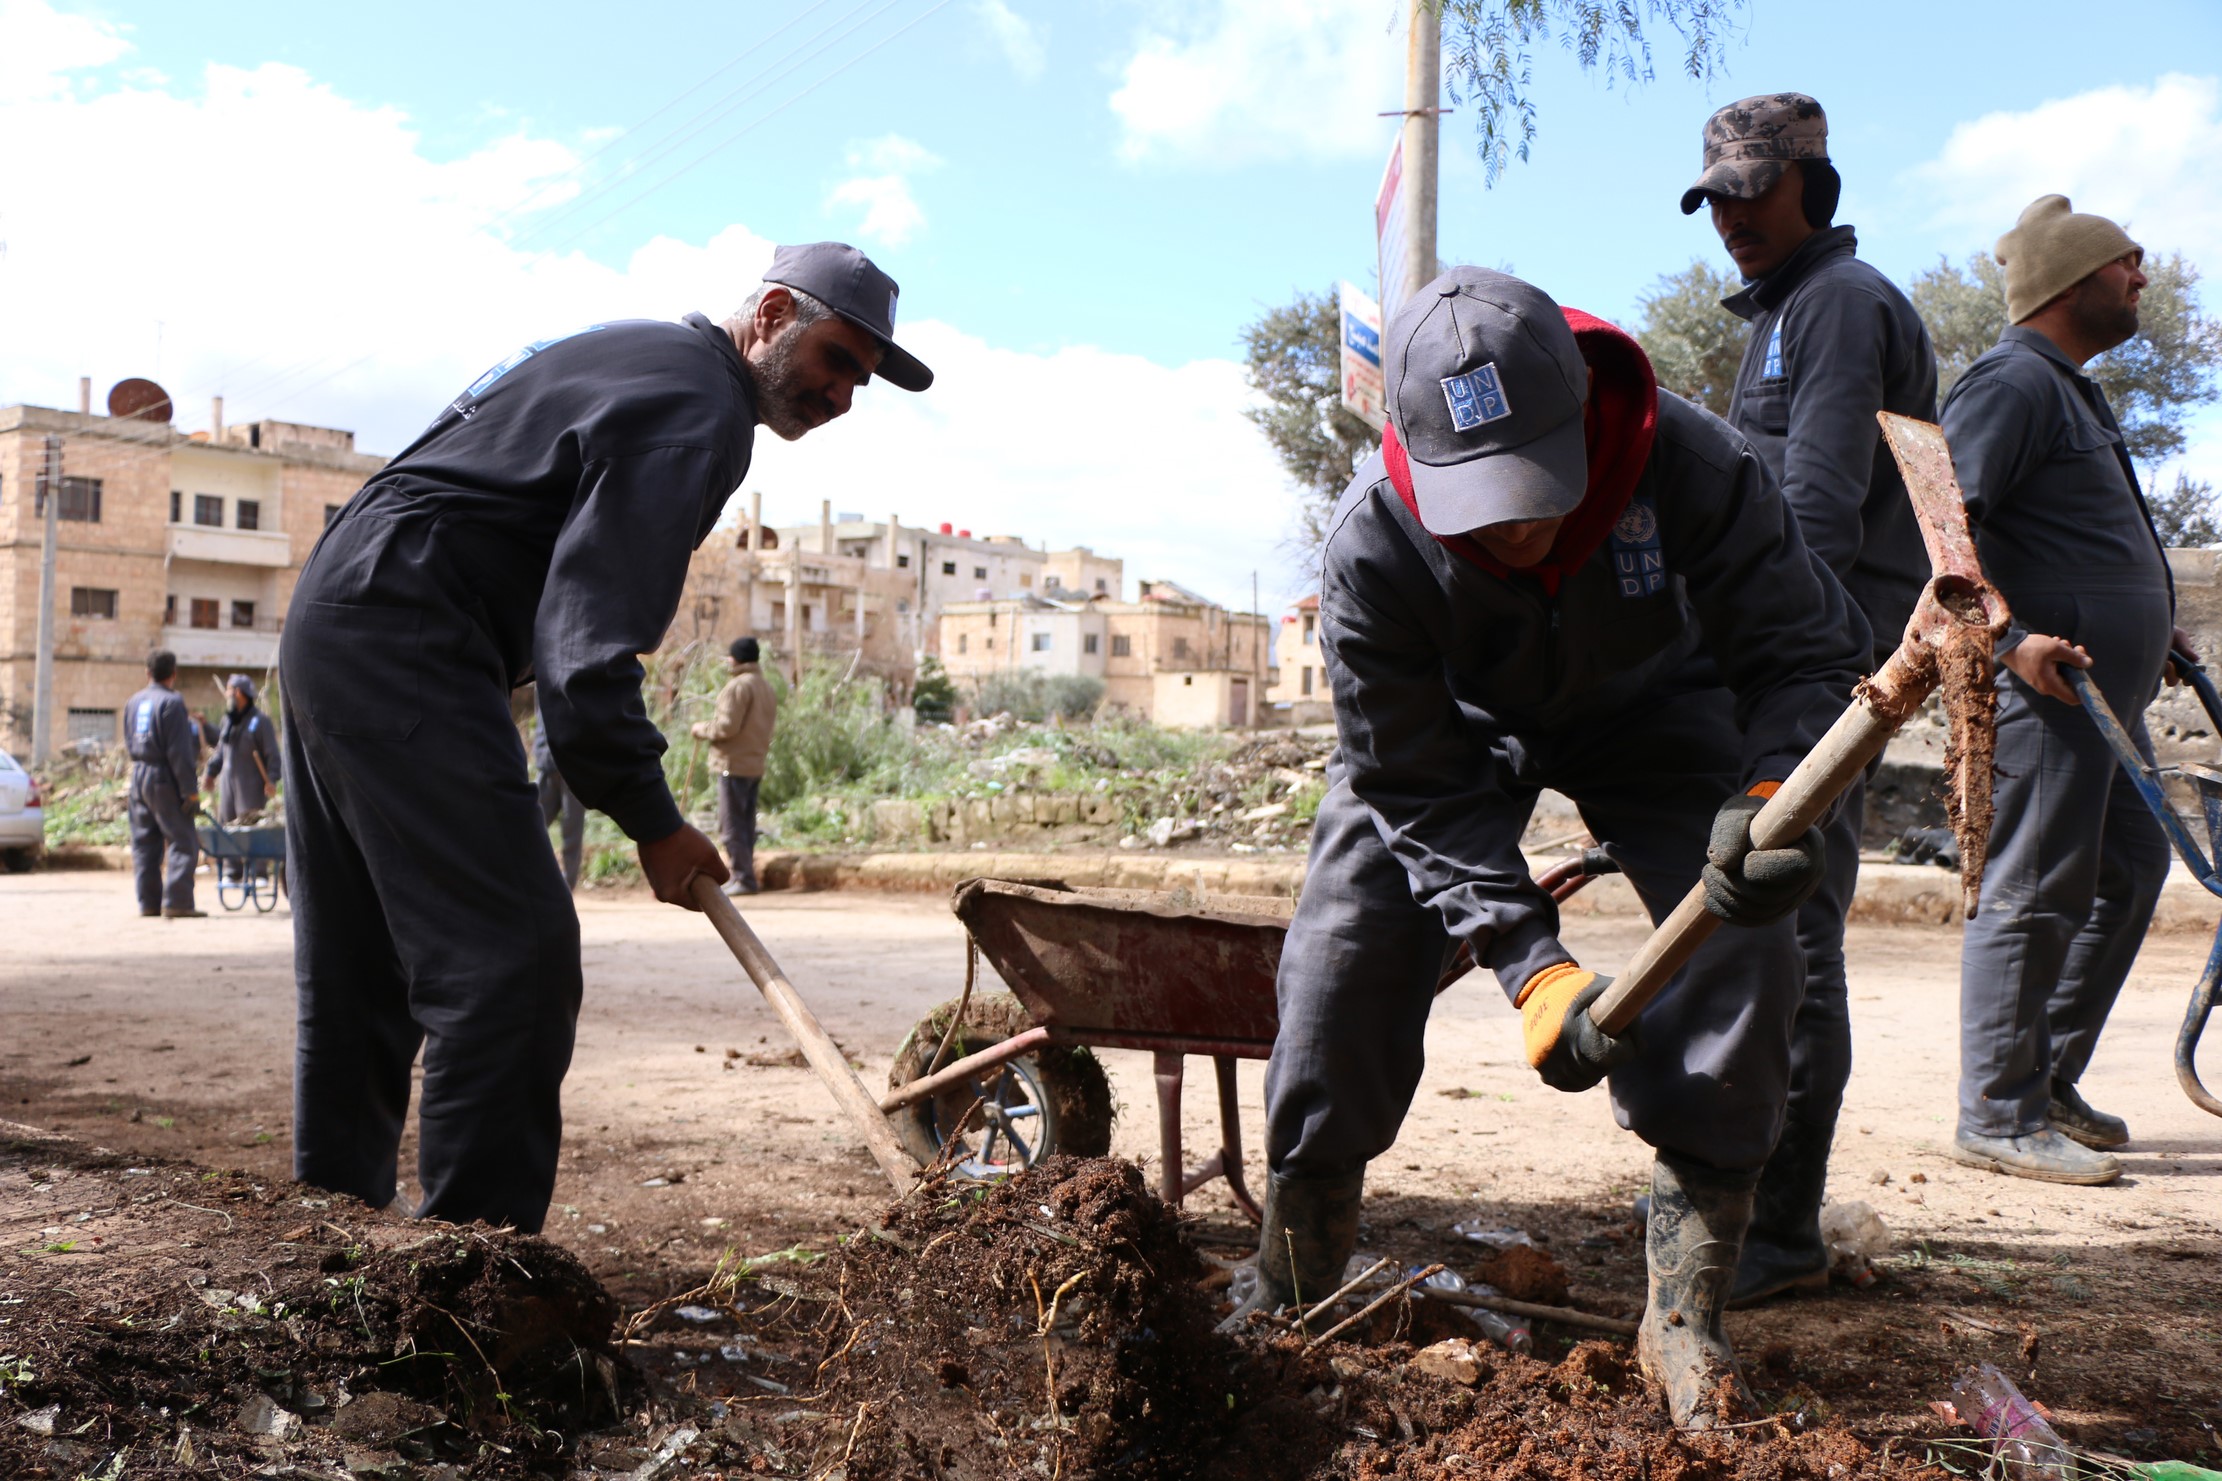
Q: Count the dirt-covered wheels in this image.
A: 1